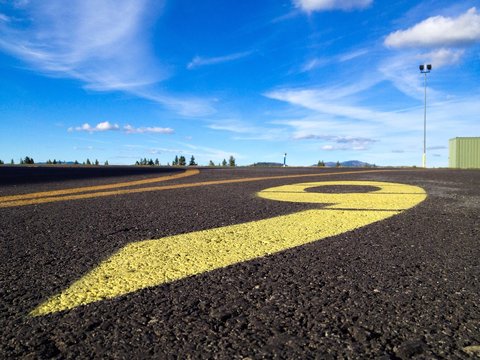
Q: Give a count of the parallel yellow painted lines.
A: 2